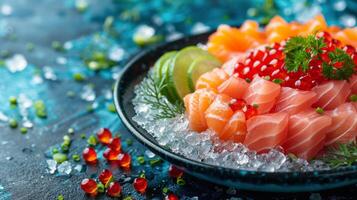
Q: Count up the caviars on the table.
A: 11